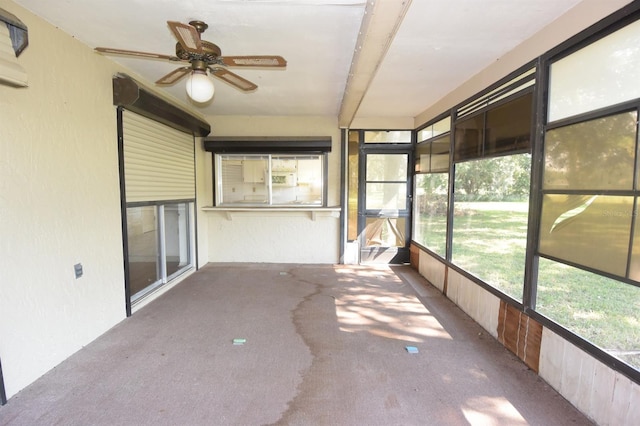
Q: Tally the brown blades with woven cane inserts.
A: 5